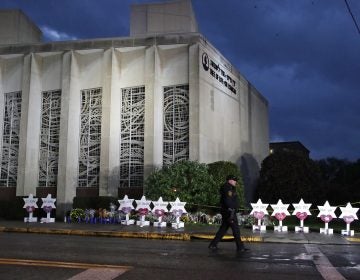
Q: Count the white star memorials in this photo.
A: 11